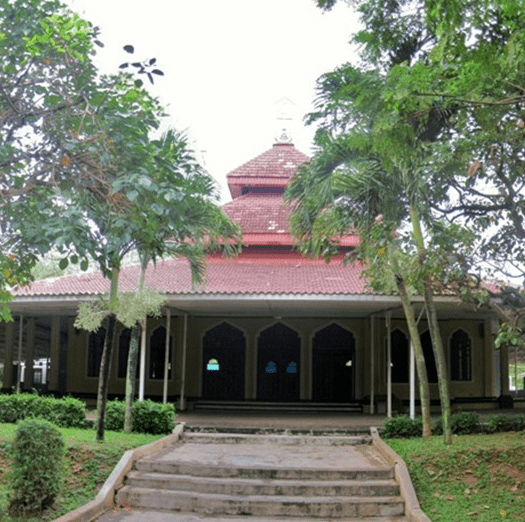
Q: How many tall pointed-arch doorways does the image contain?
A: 3